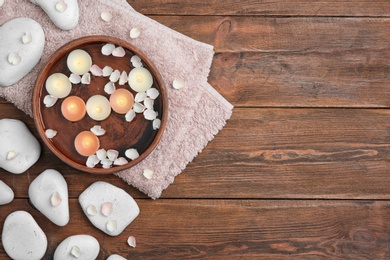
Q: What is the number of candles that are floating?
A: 7